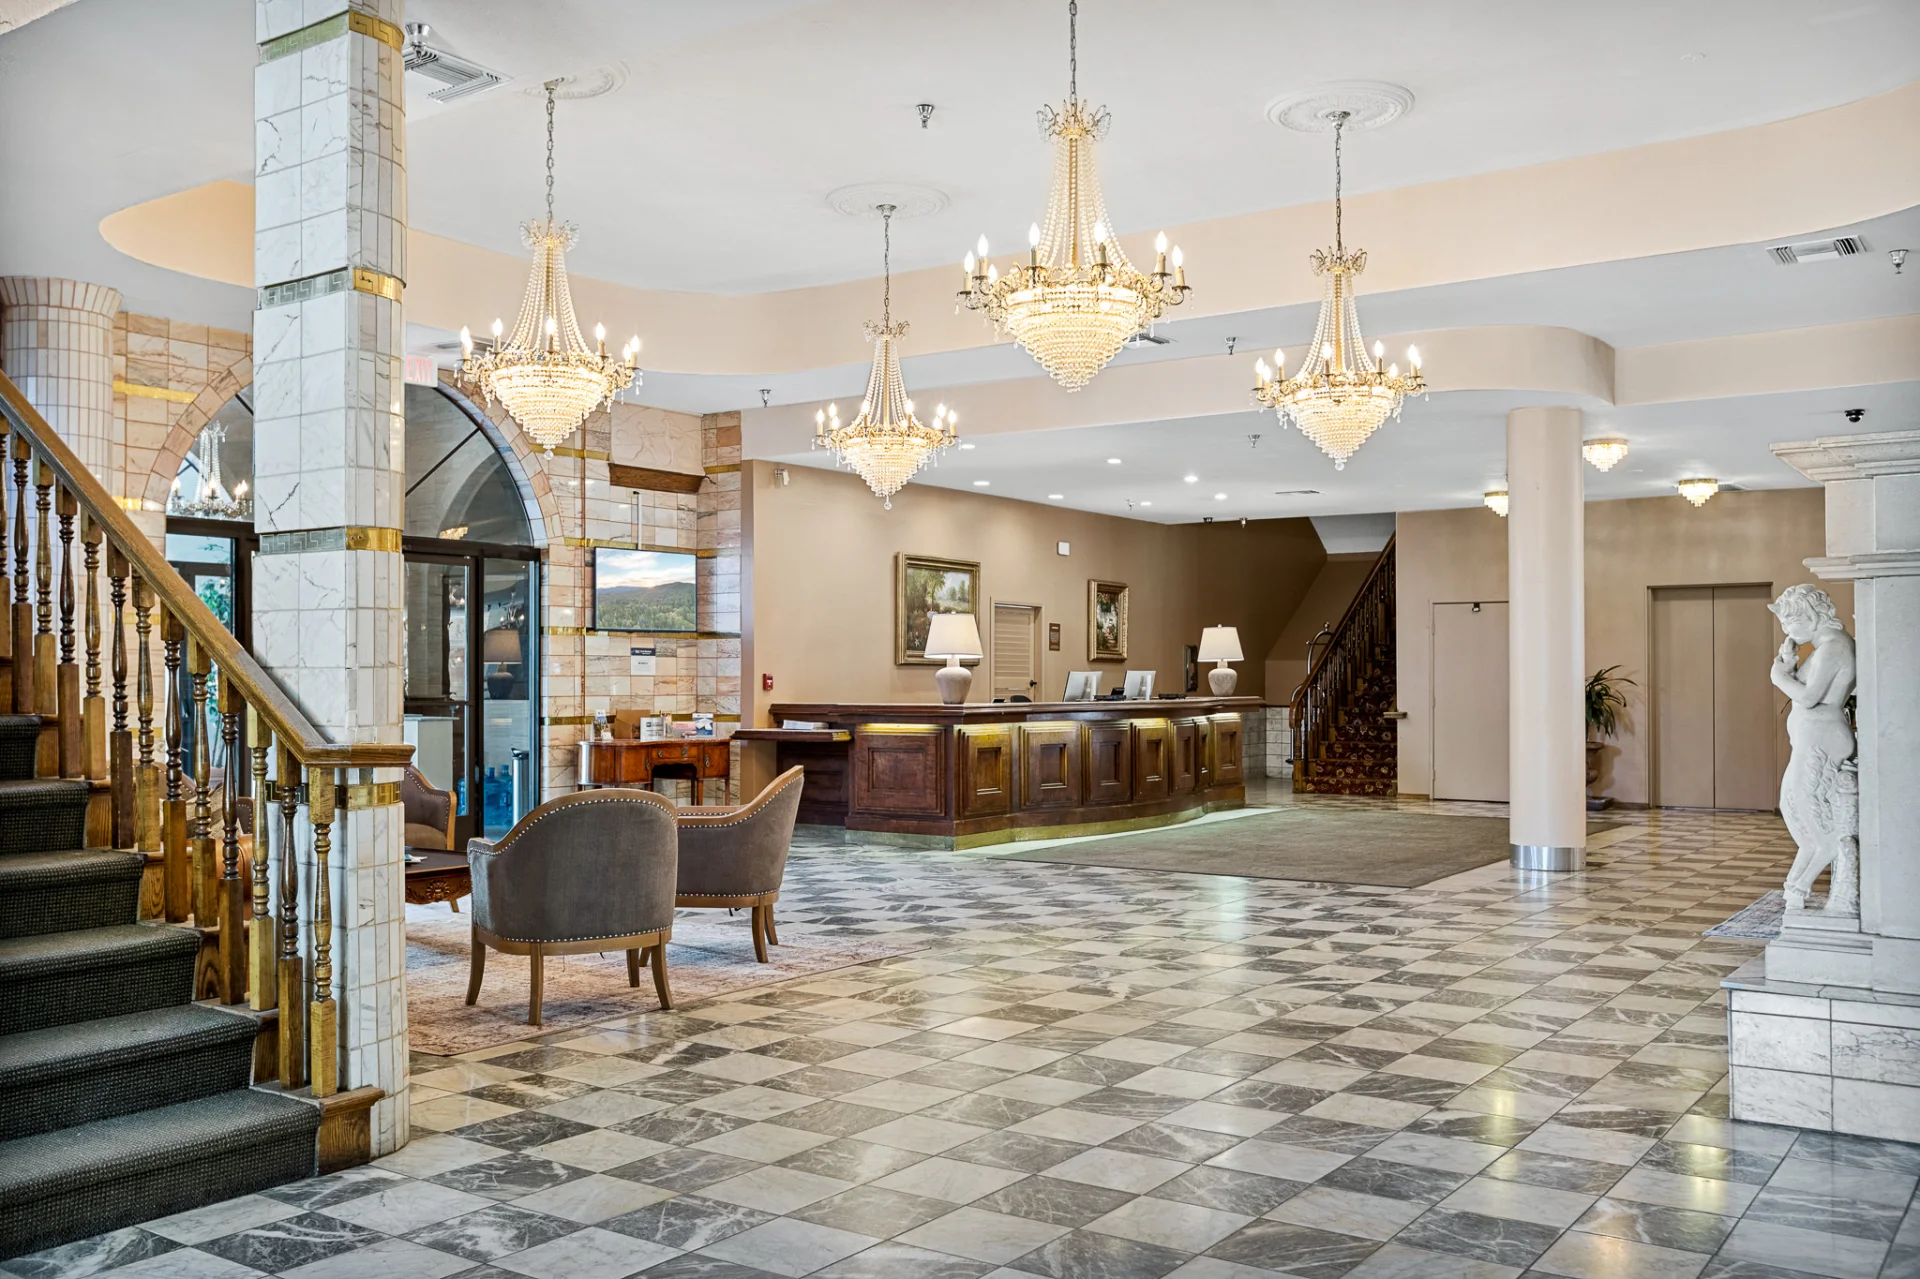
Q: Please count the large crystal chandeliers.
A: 4